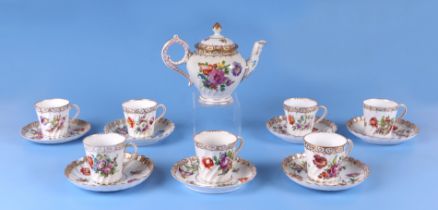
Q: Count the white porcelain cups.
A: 7